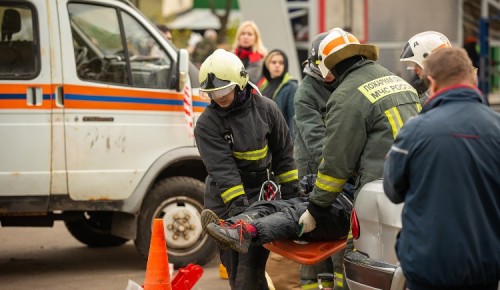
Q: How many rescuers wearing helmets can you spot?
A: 4